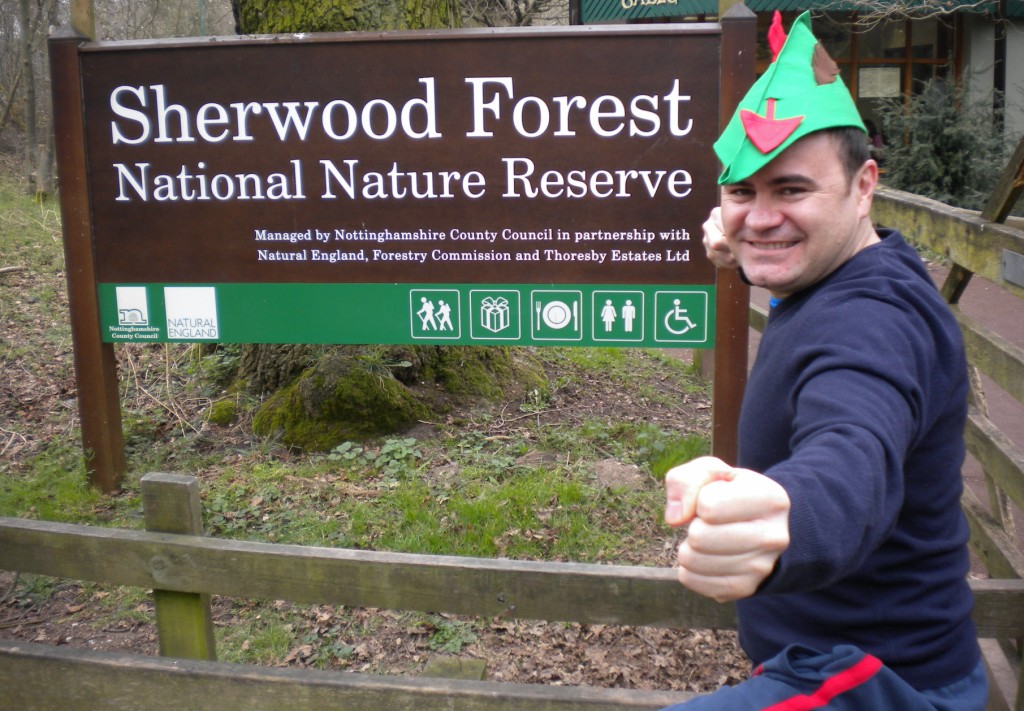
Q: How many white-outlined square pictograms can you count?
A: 5